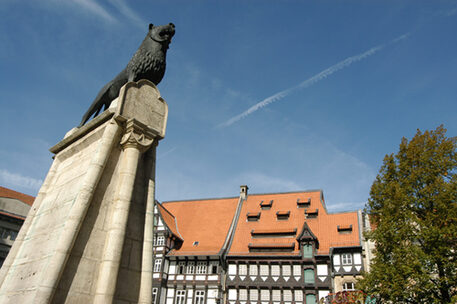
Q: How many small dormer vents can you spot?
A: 6